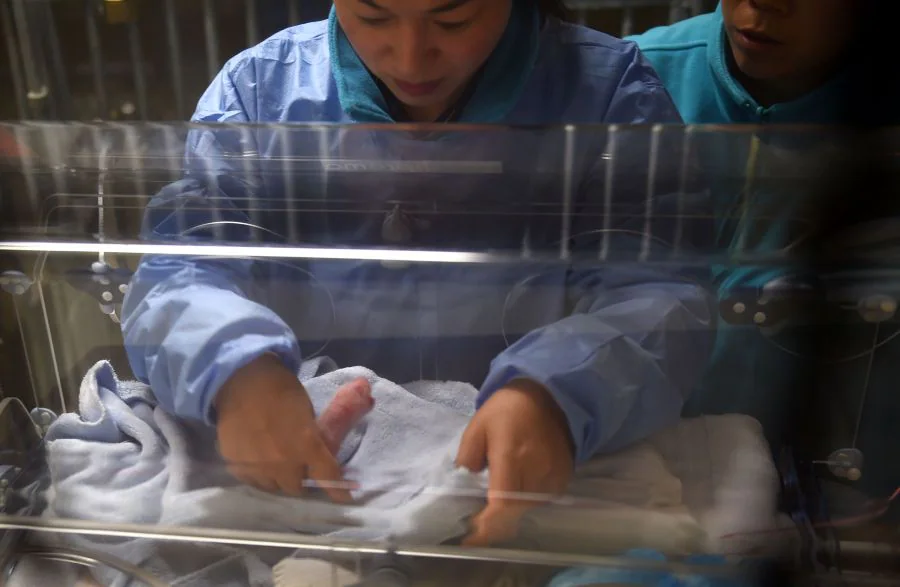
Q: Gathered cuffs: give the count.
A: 2